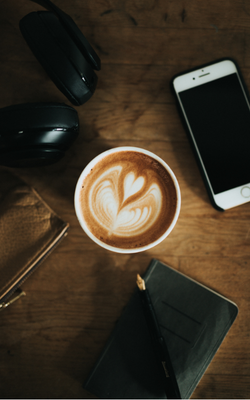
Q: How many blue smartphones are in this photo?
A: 0